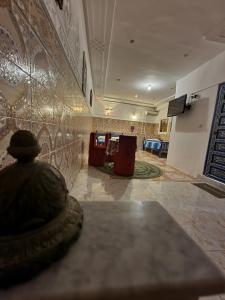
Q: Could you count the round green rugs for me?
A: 1